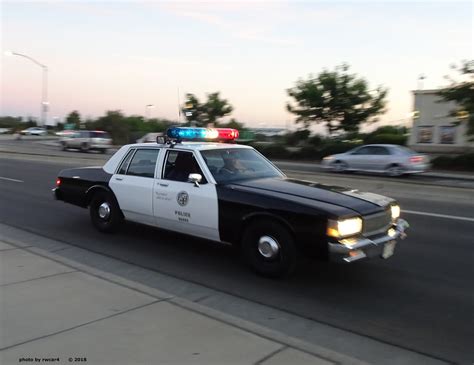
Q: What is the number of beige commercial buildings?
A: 1